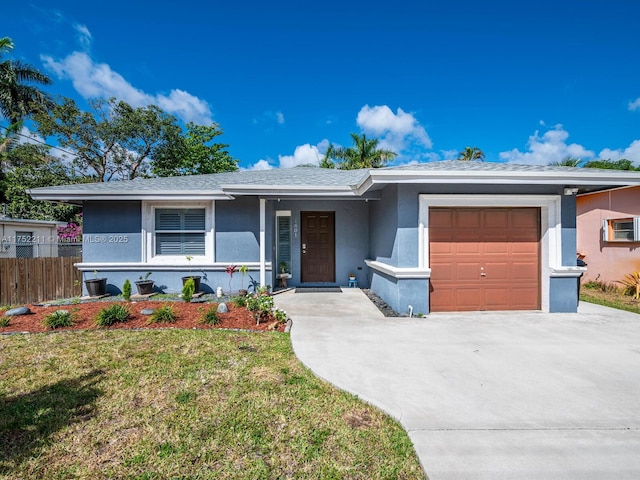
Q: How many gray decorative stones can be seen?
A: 3